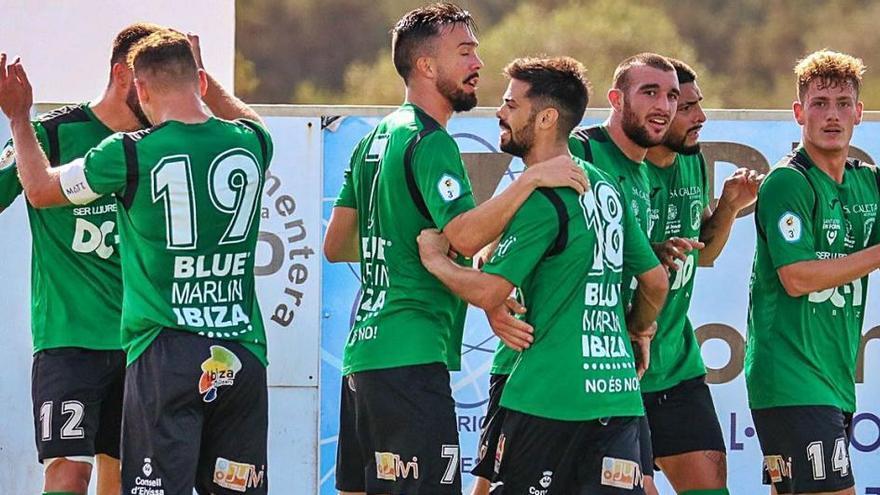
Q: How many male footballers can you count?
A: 7